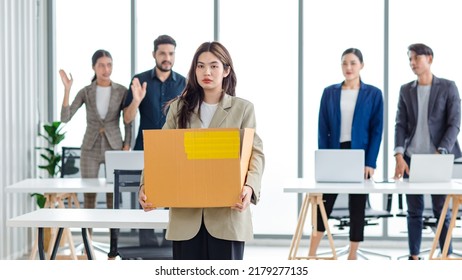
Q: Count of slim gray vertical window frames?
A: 5